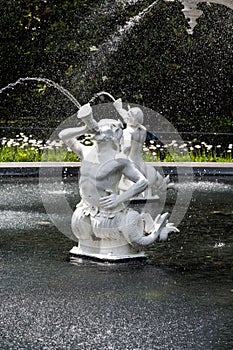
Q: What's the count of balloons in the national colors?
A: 0